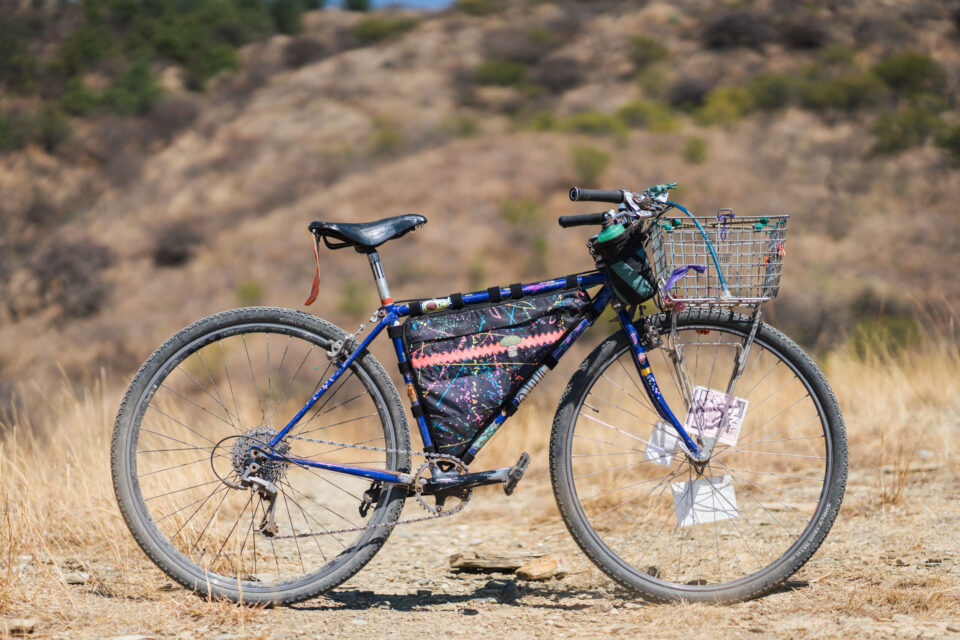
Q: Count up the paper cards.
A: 3